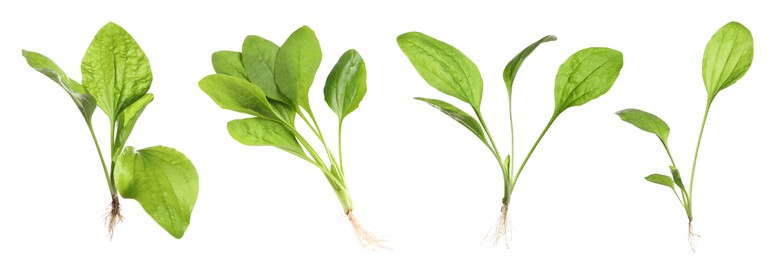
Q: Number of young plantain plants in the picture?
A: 4